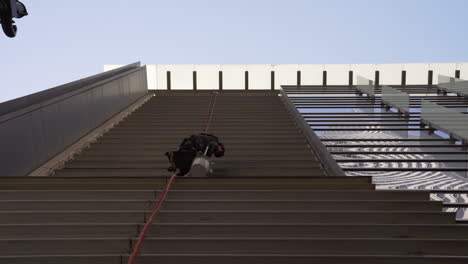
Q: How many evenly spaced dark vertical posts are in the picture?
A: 12